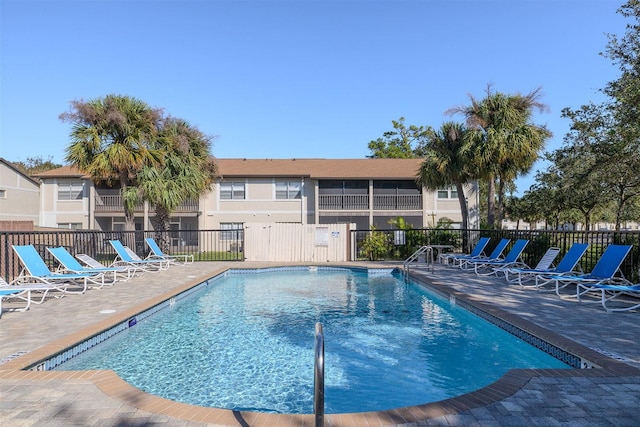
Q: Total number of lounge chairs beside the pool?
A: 15